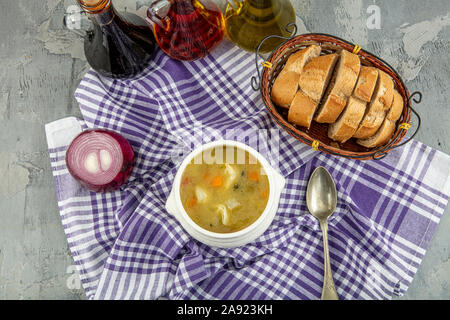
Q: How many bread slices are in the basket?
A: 6